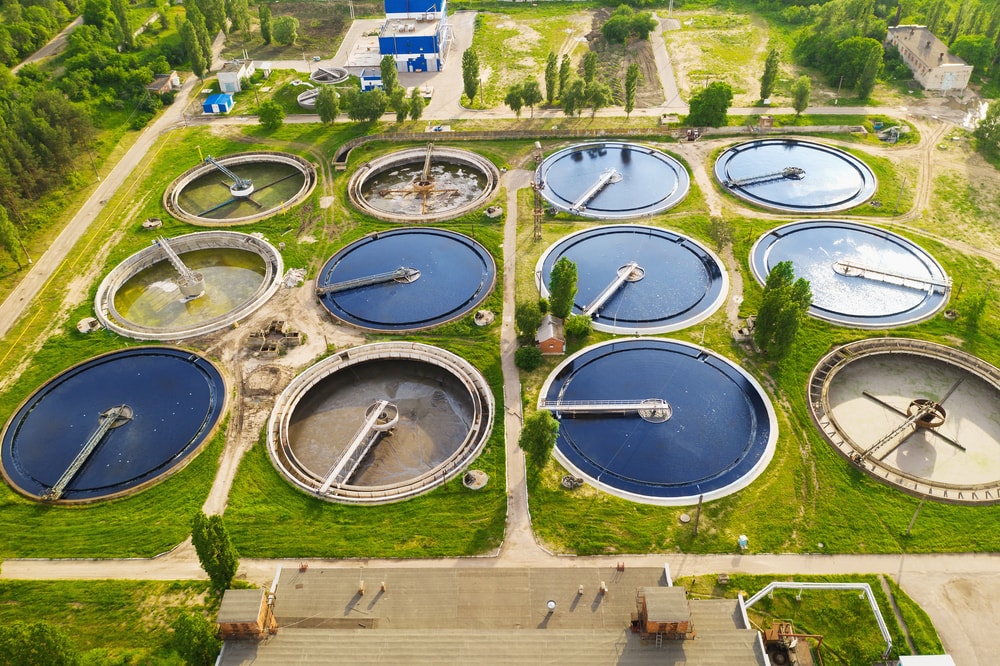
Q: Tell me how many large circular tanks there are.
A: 12